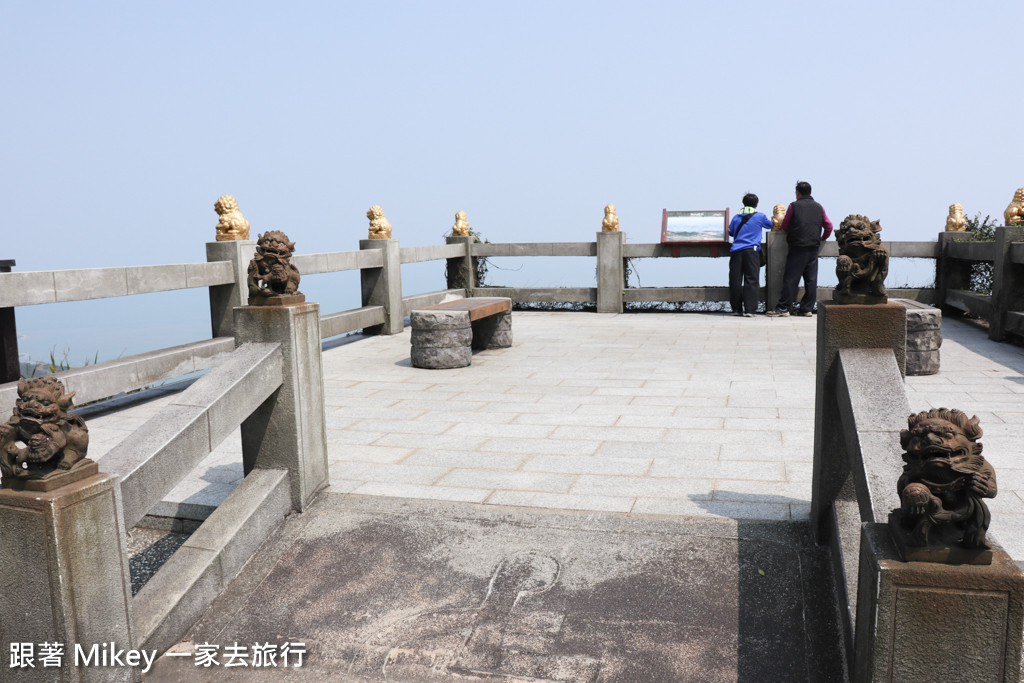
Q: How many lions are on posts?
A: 11